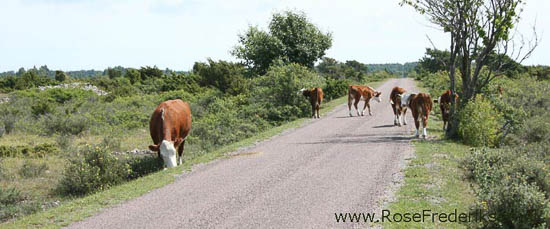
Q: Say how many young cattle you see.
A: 5